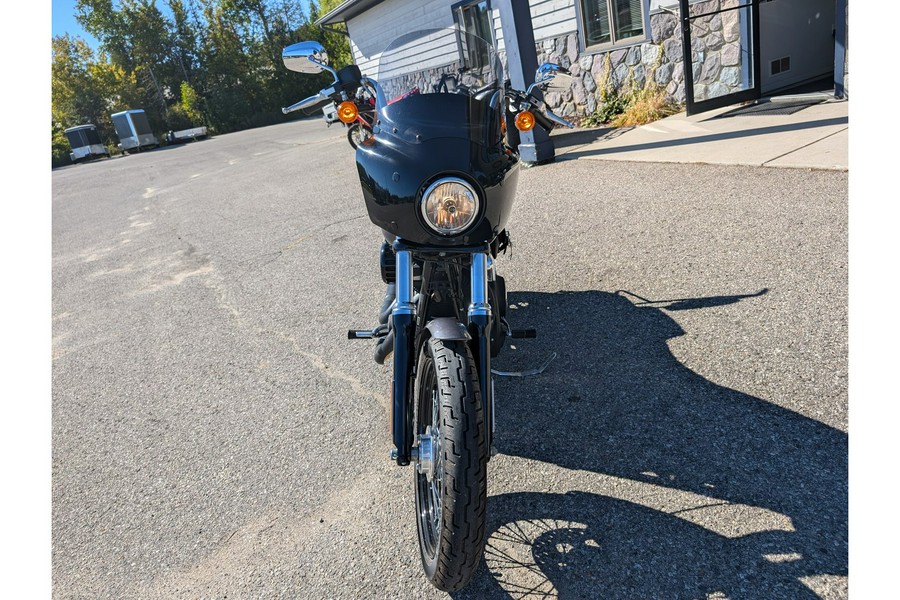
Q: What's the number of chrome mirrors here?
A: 2